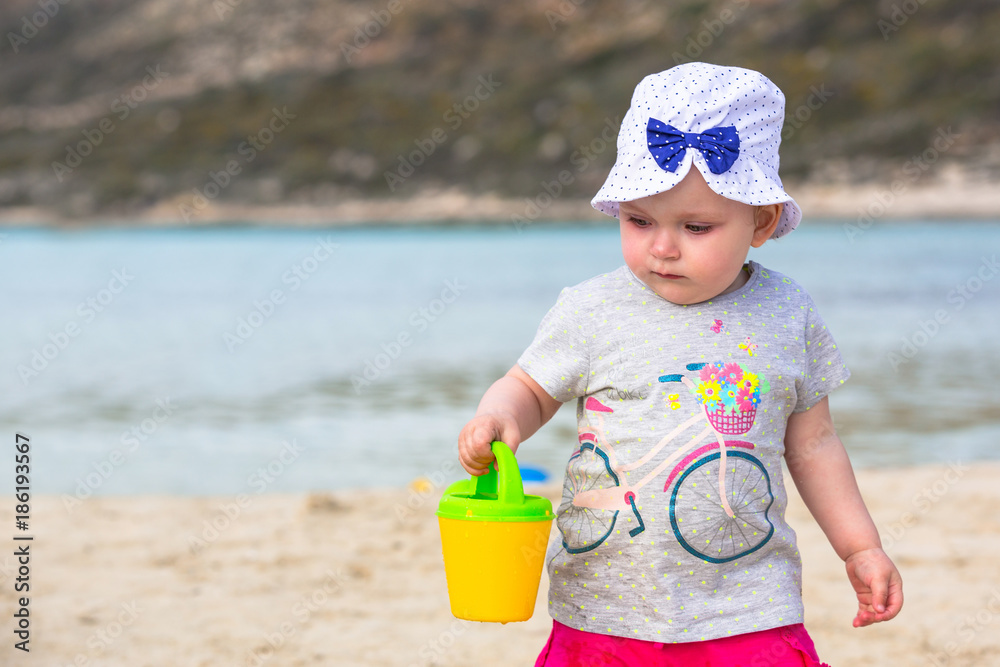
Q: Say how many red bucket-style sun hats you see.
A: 0